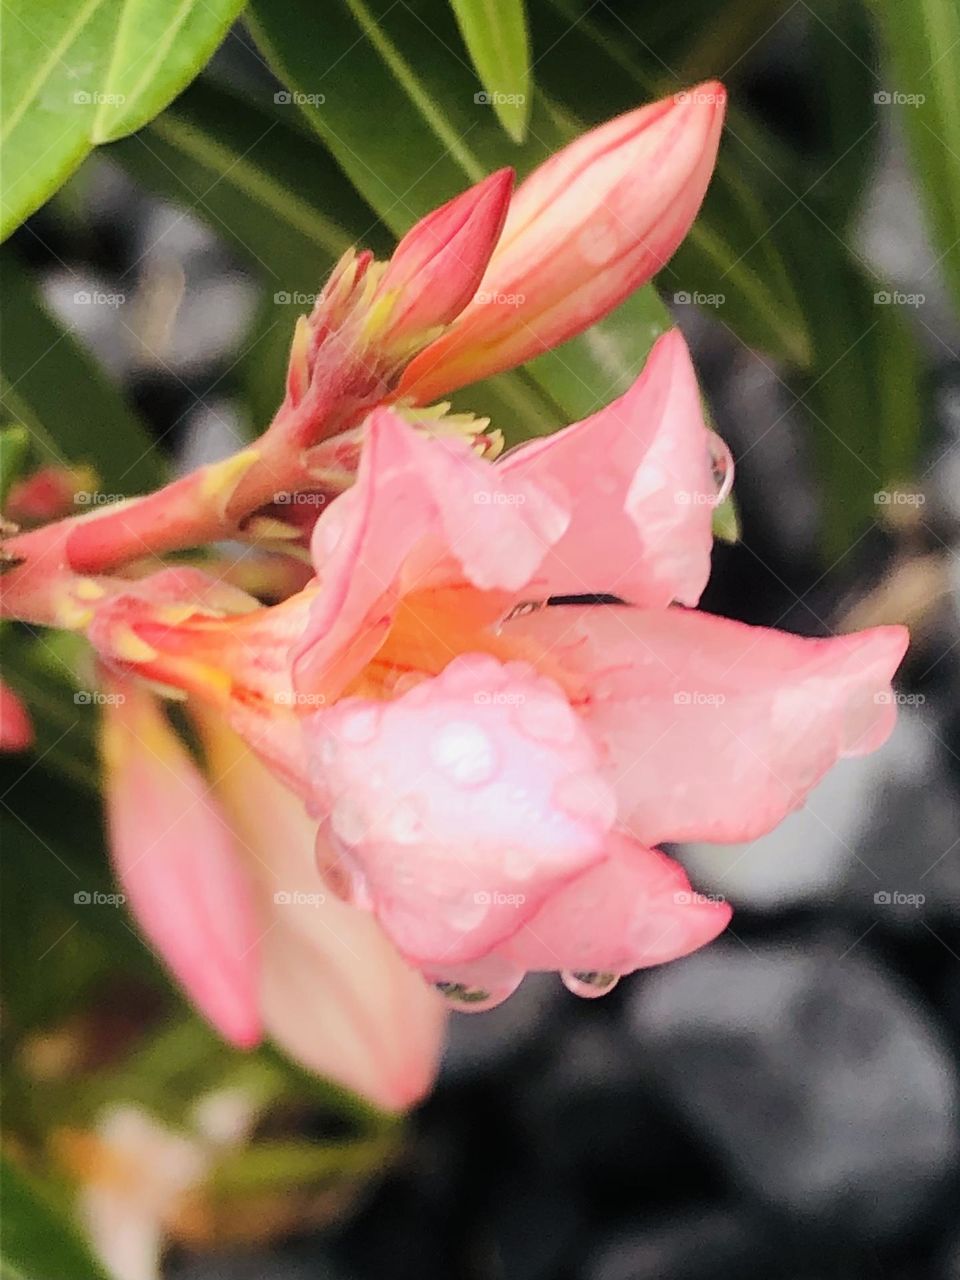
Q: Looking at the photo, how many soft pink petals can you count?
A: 5